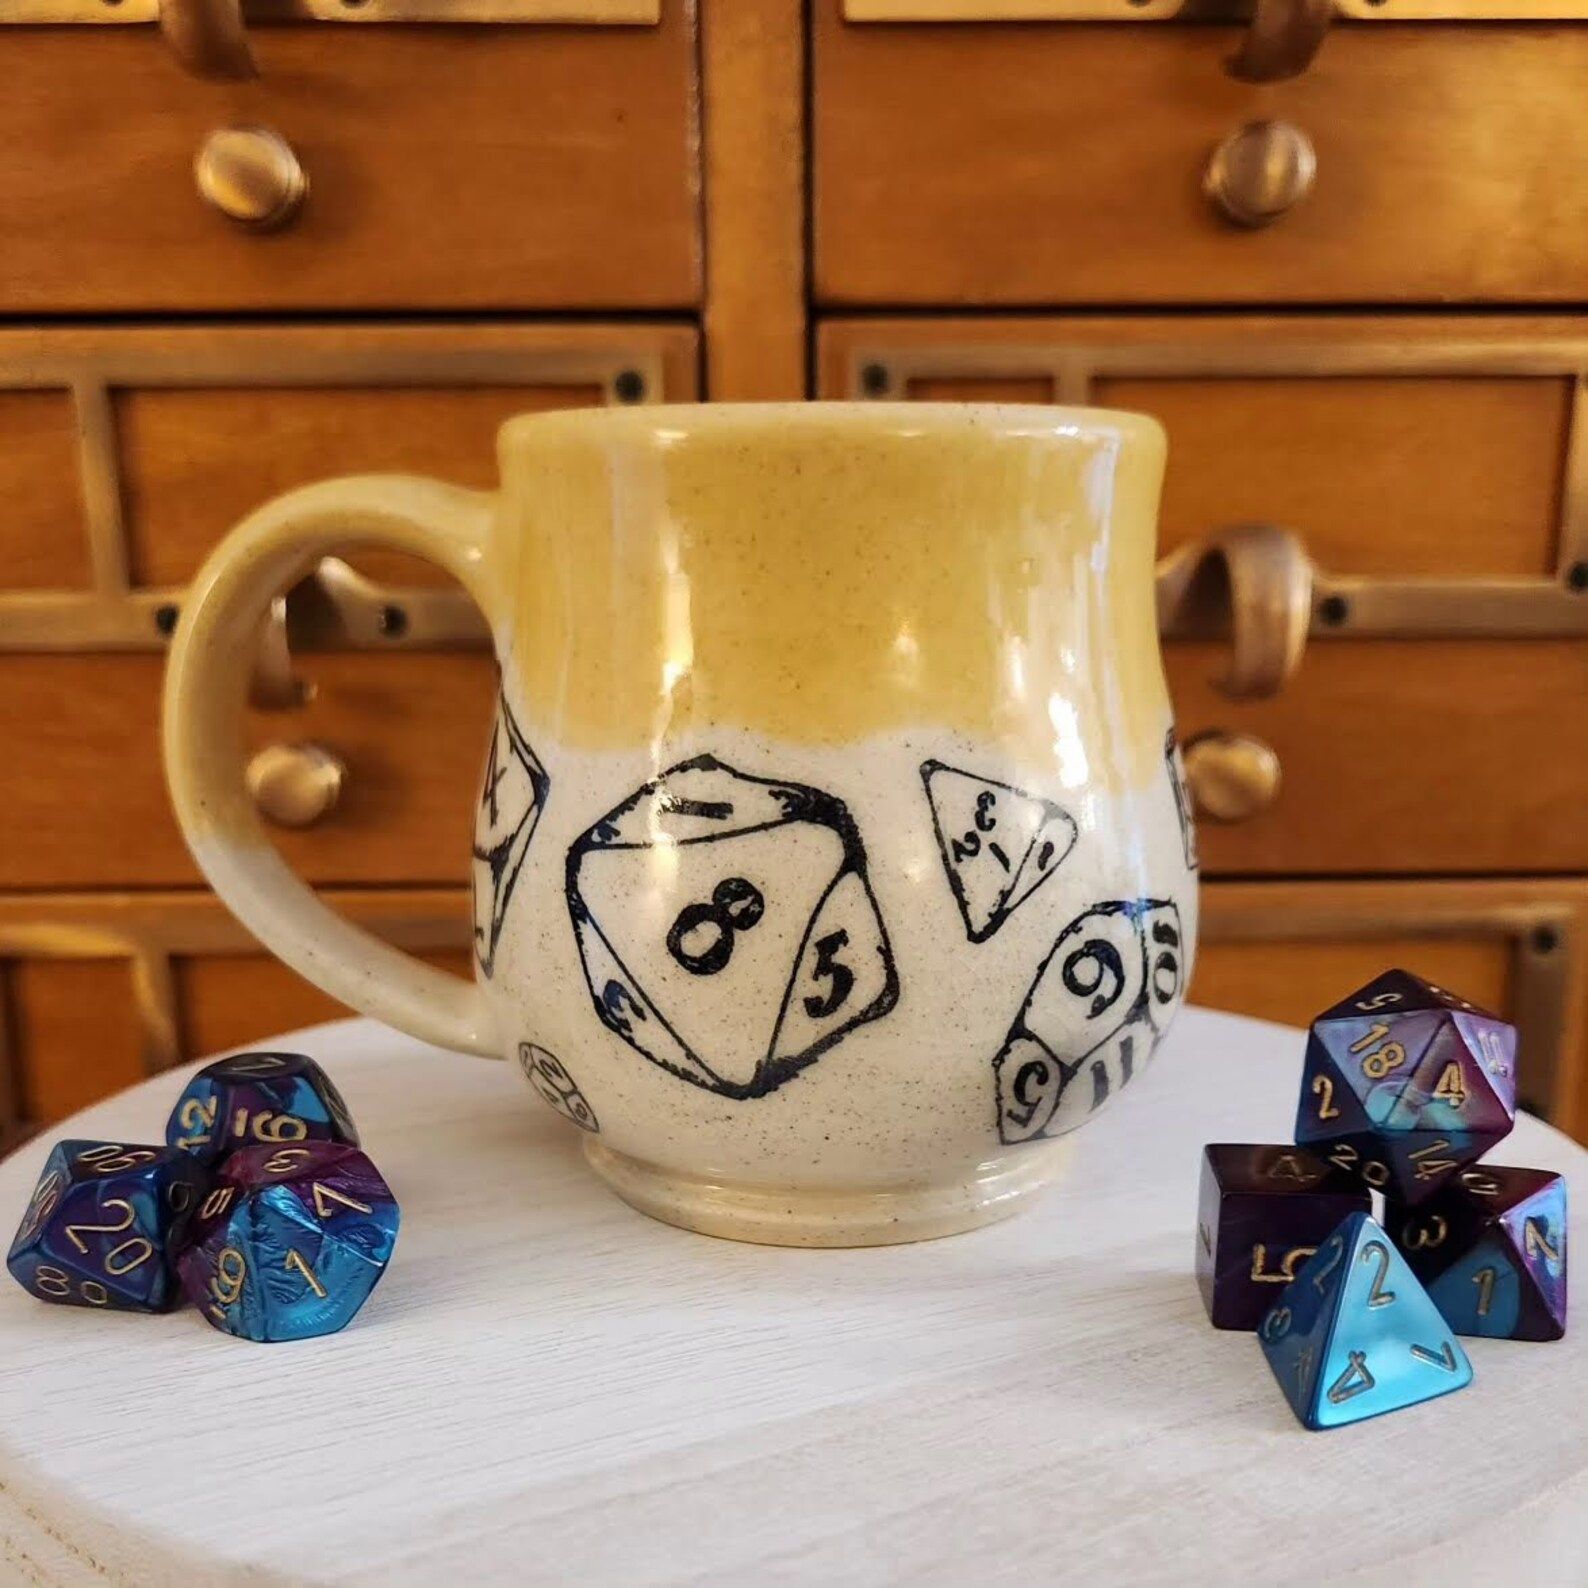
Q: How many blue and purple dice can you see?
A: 7